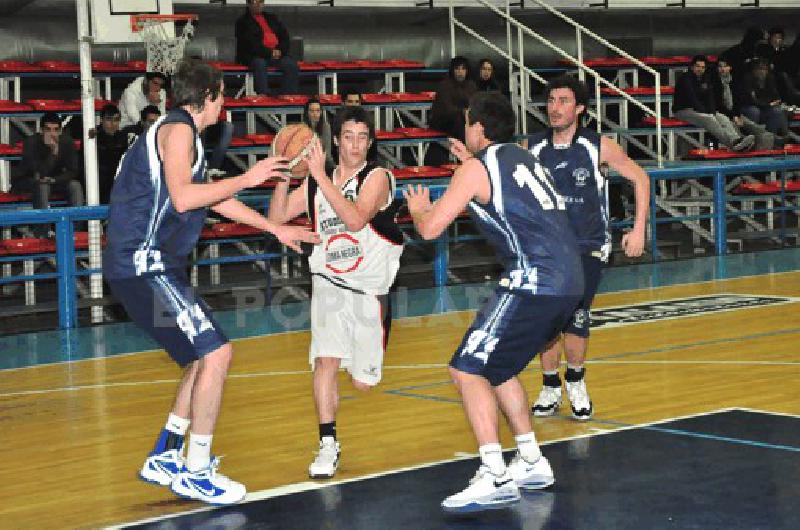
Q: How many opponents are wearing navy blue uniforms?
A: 3